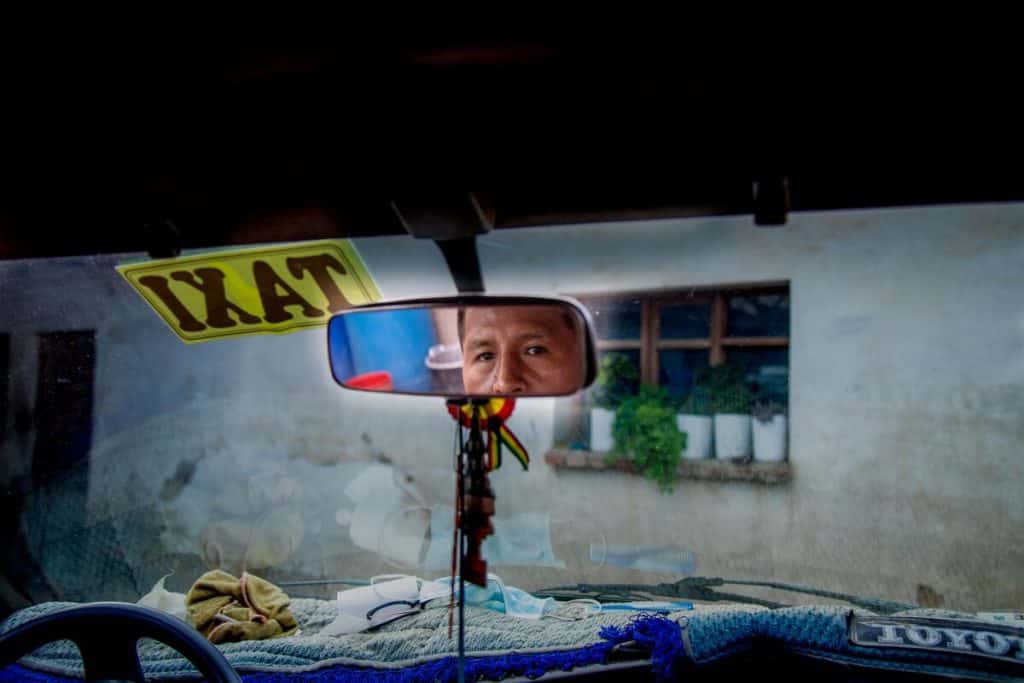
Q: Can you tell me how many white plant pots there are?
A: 4